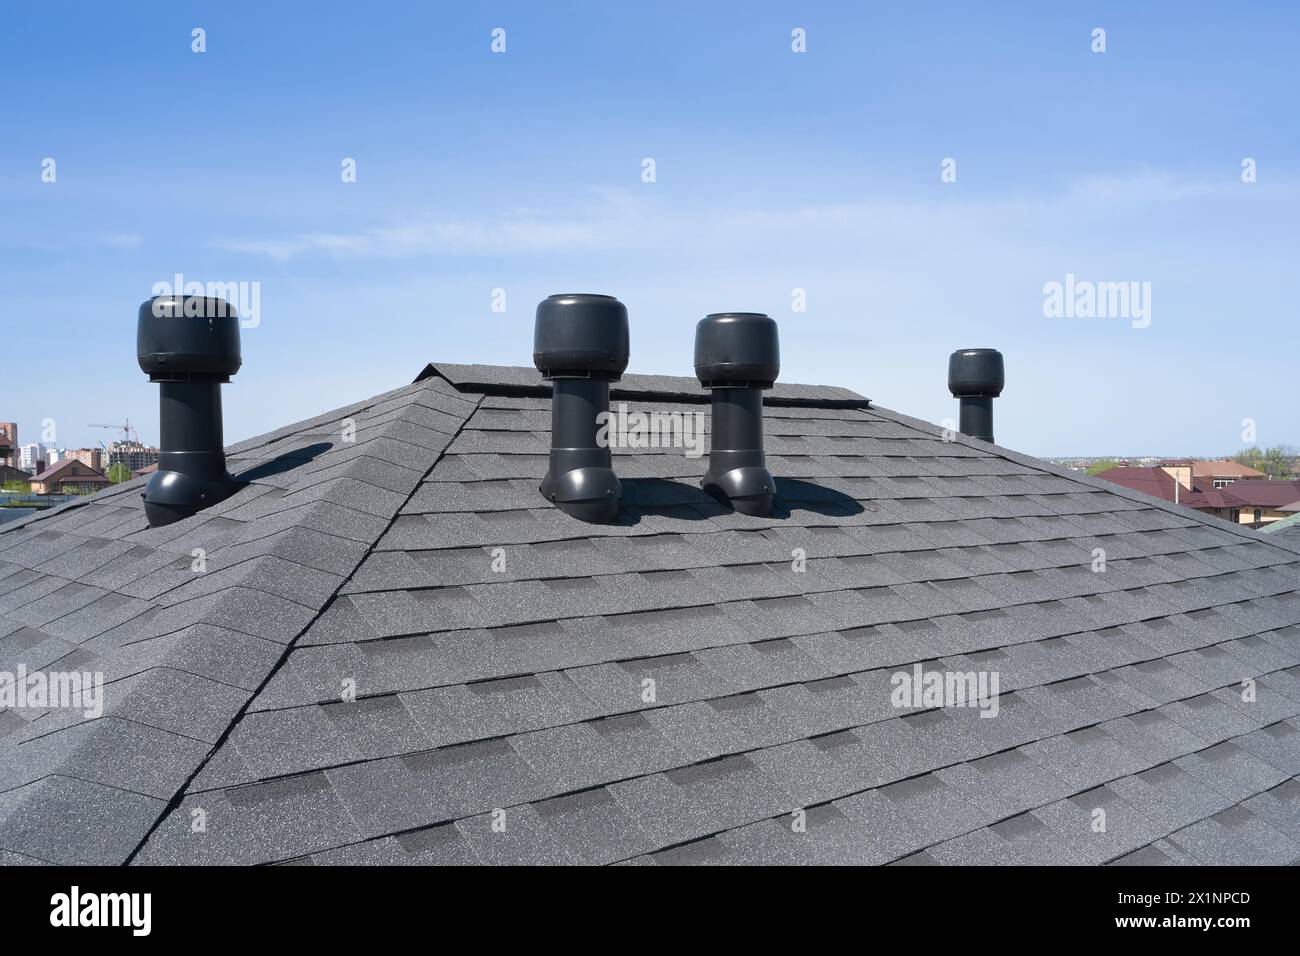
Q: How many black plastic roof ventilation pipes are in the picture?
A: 4